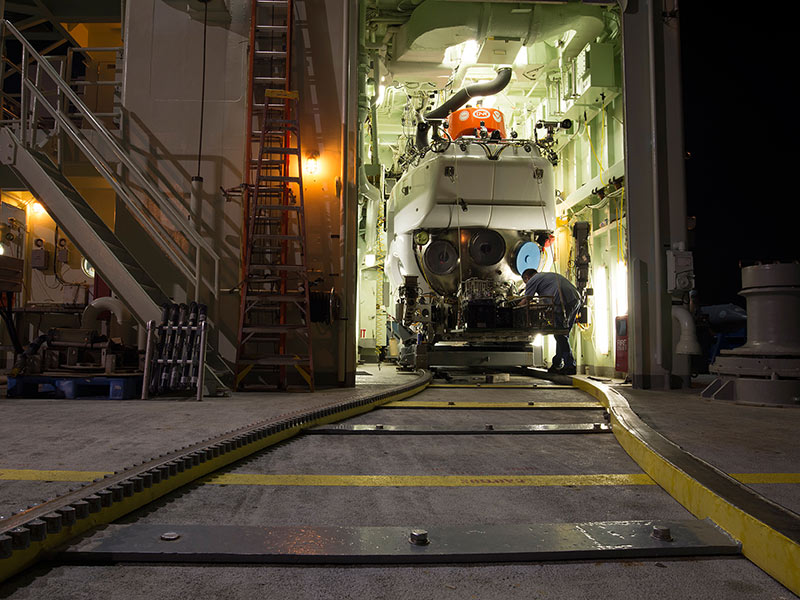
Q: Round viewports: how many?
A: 3